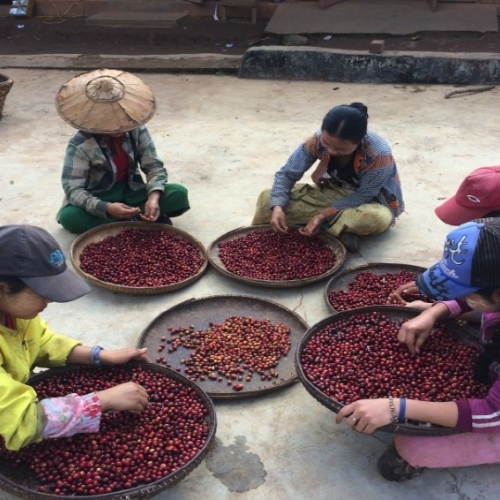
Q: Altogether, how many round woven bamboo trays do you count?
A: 6